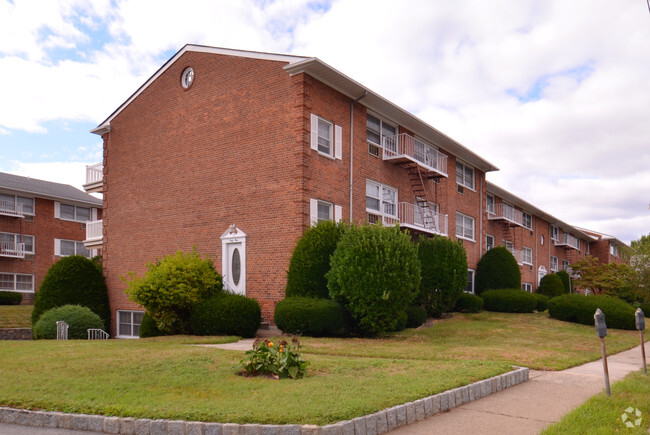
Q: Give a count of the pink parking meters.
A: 0